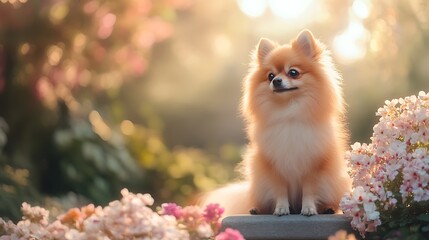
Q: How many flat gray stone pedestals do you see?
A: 1